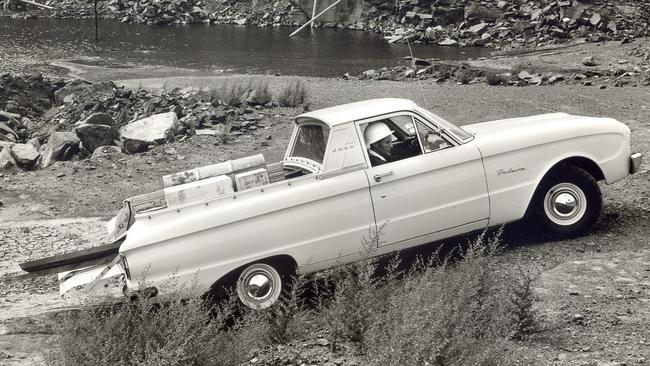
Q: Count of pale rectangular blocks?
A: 2